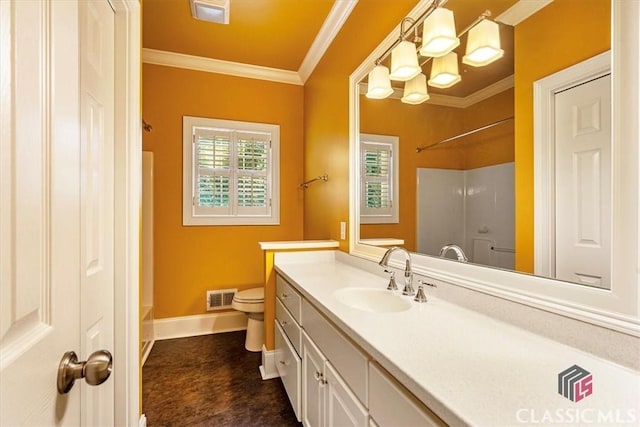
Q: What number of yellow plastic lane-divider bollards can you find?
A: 0